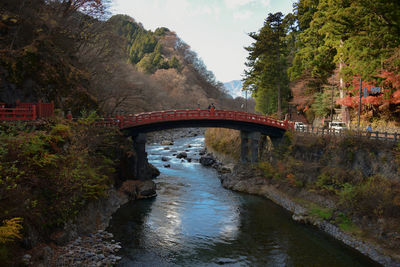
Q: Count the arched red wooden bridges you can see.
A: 1